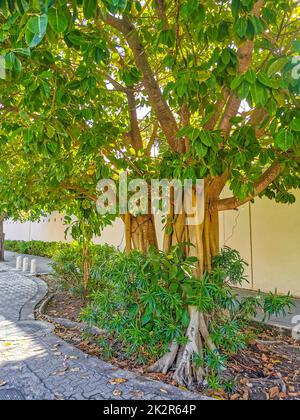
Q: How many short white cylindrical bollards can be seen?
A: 3